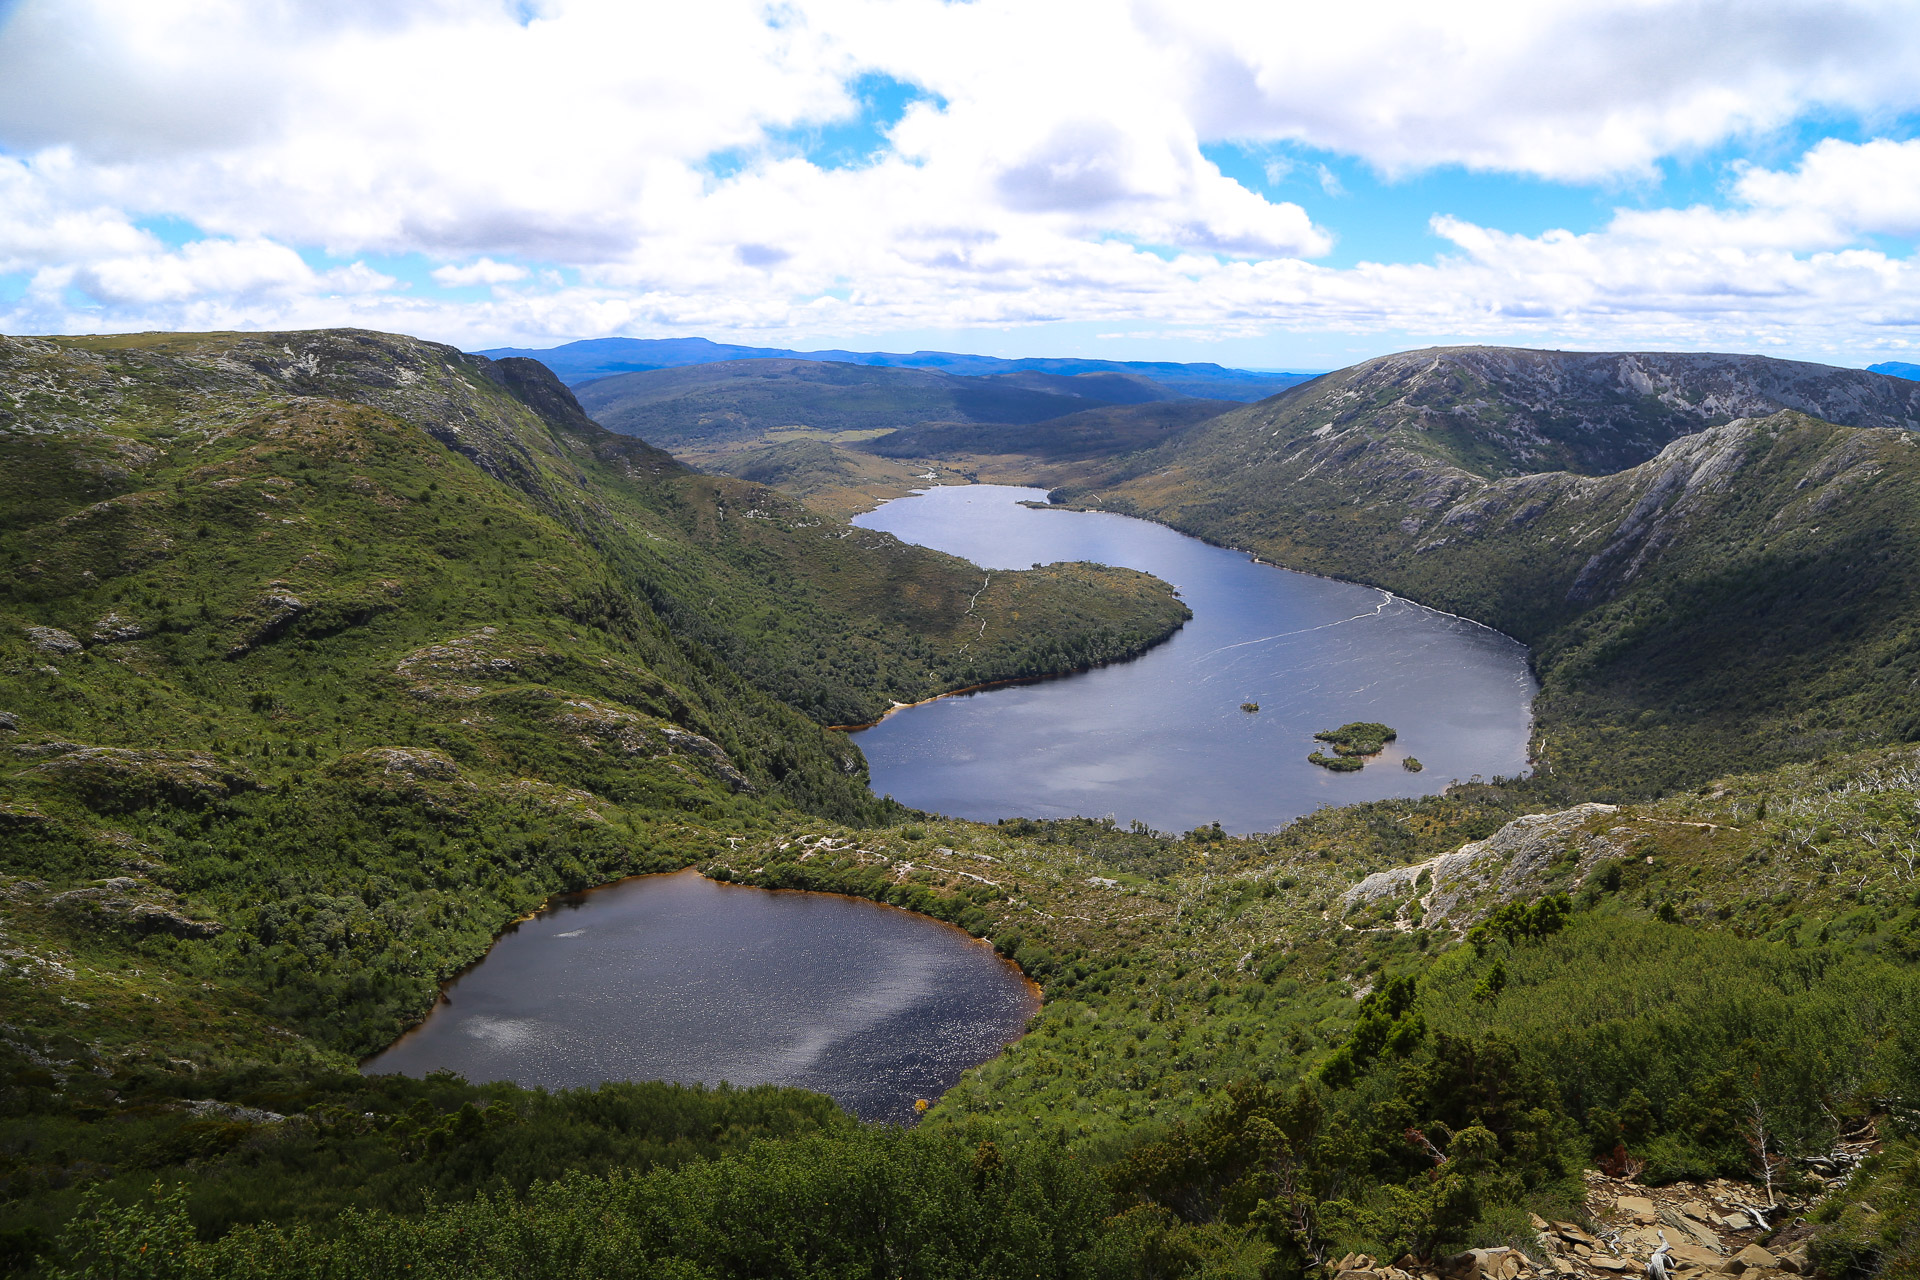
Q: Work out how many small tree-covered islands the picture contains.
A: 4